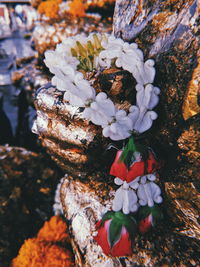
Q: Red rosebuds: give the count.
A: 3